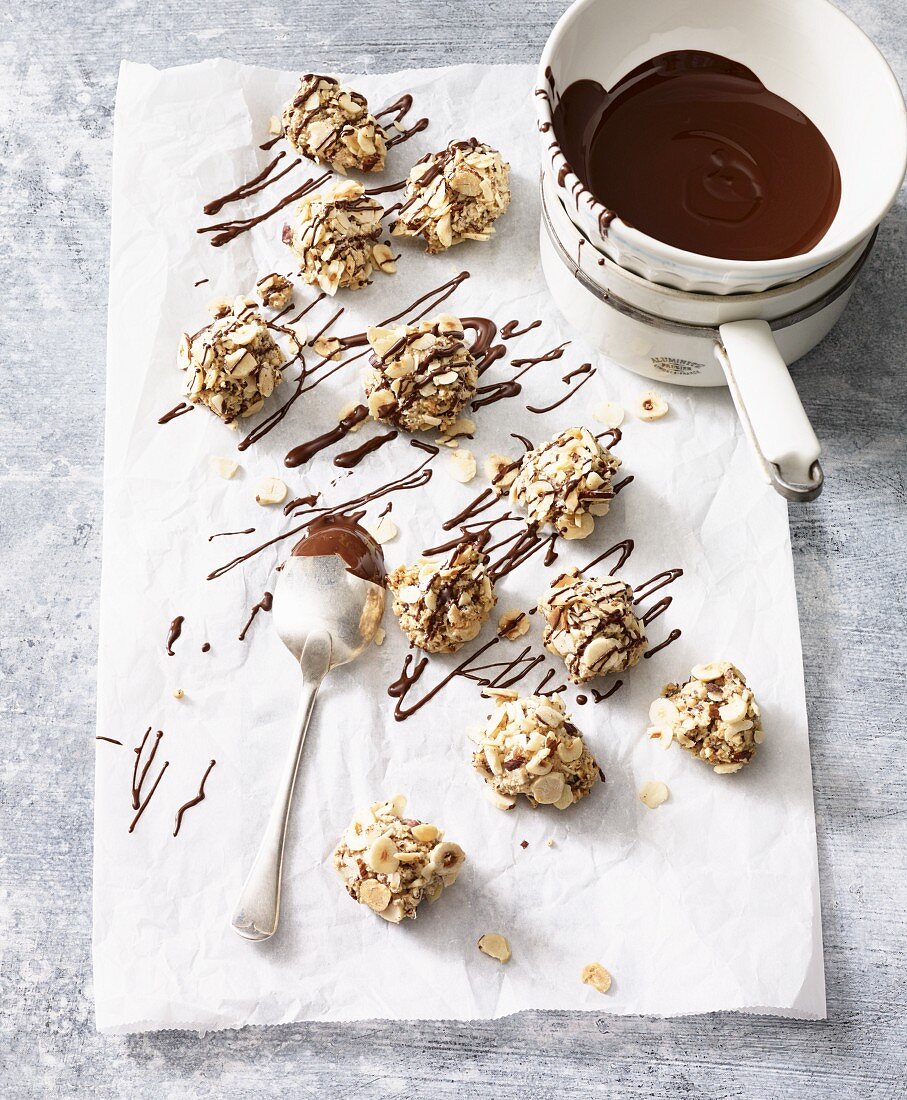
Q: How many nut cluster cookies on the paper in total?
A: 11